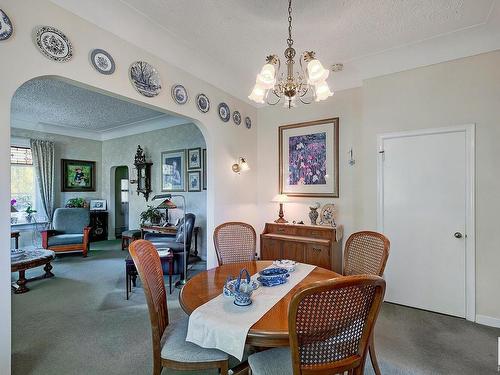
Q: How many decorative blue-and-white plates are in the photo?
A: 9